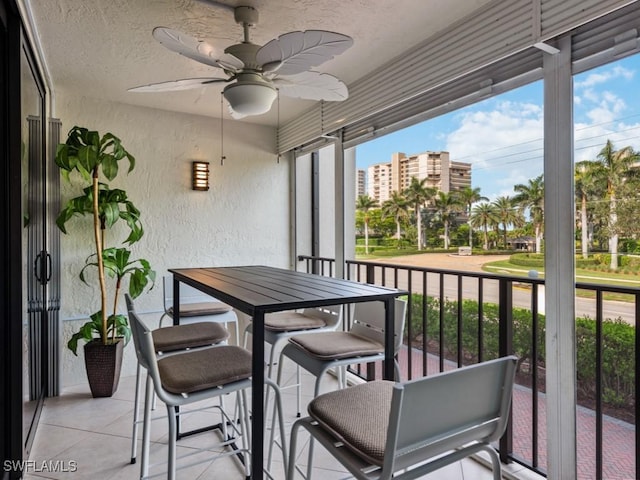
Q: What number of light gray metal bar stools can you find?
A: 6